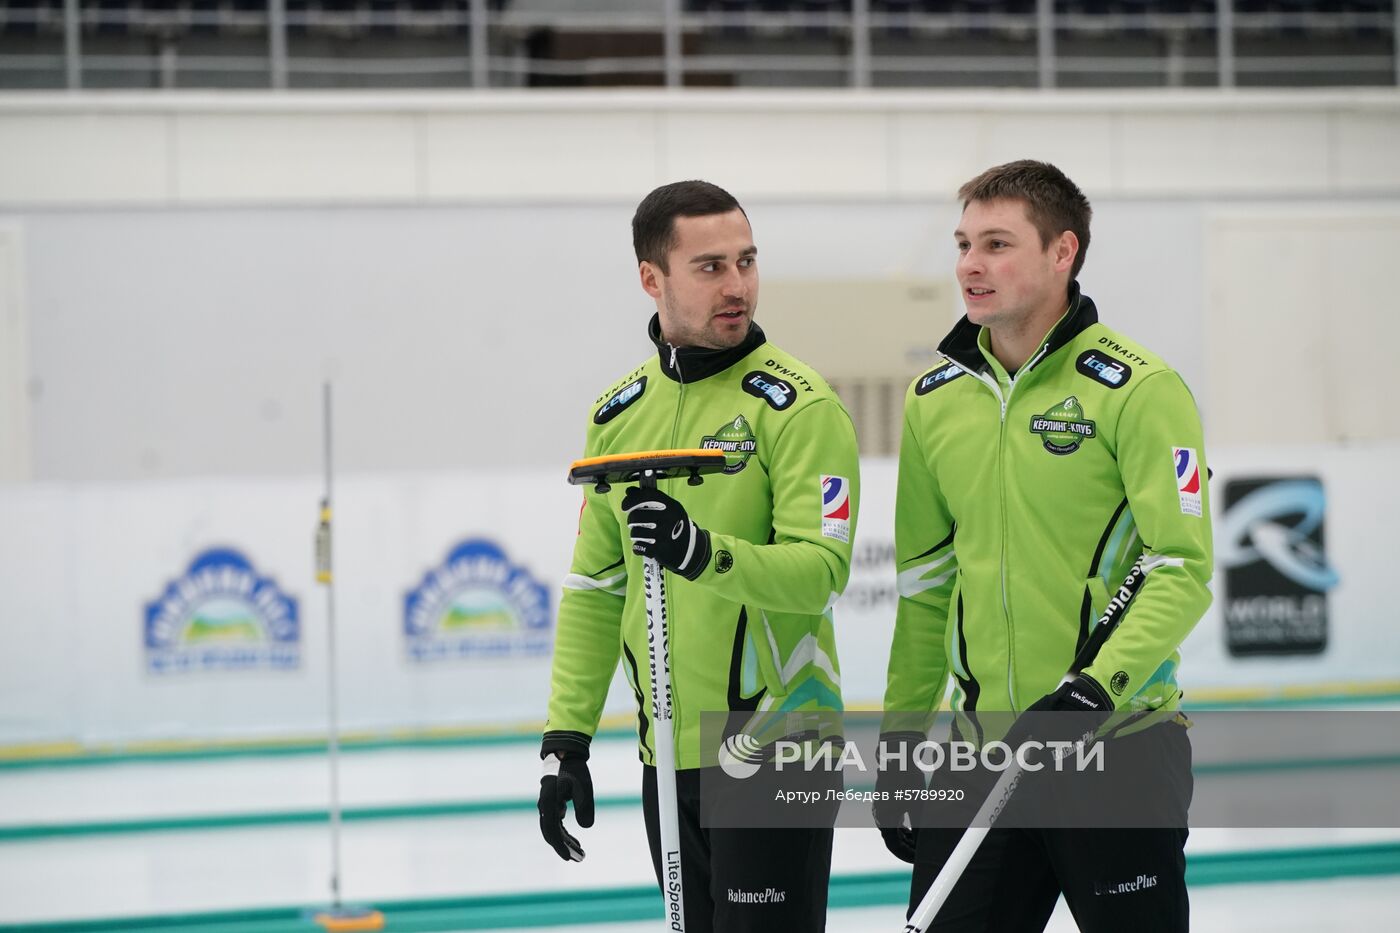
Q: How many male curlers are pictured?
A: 2